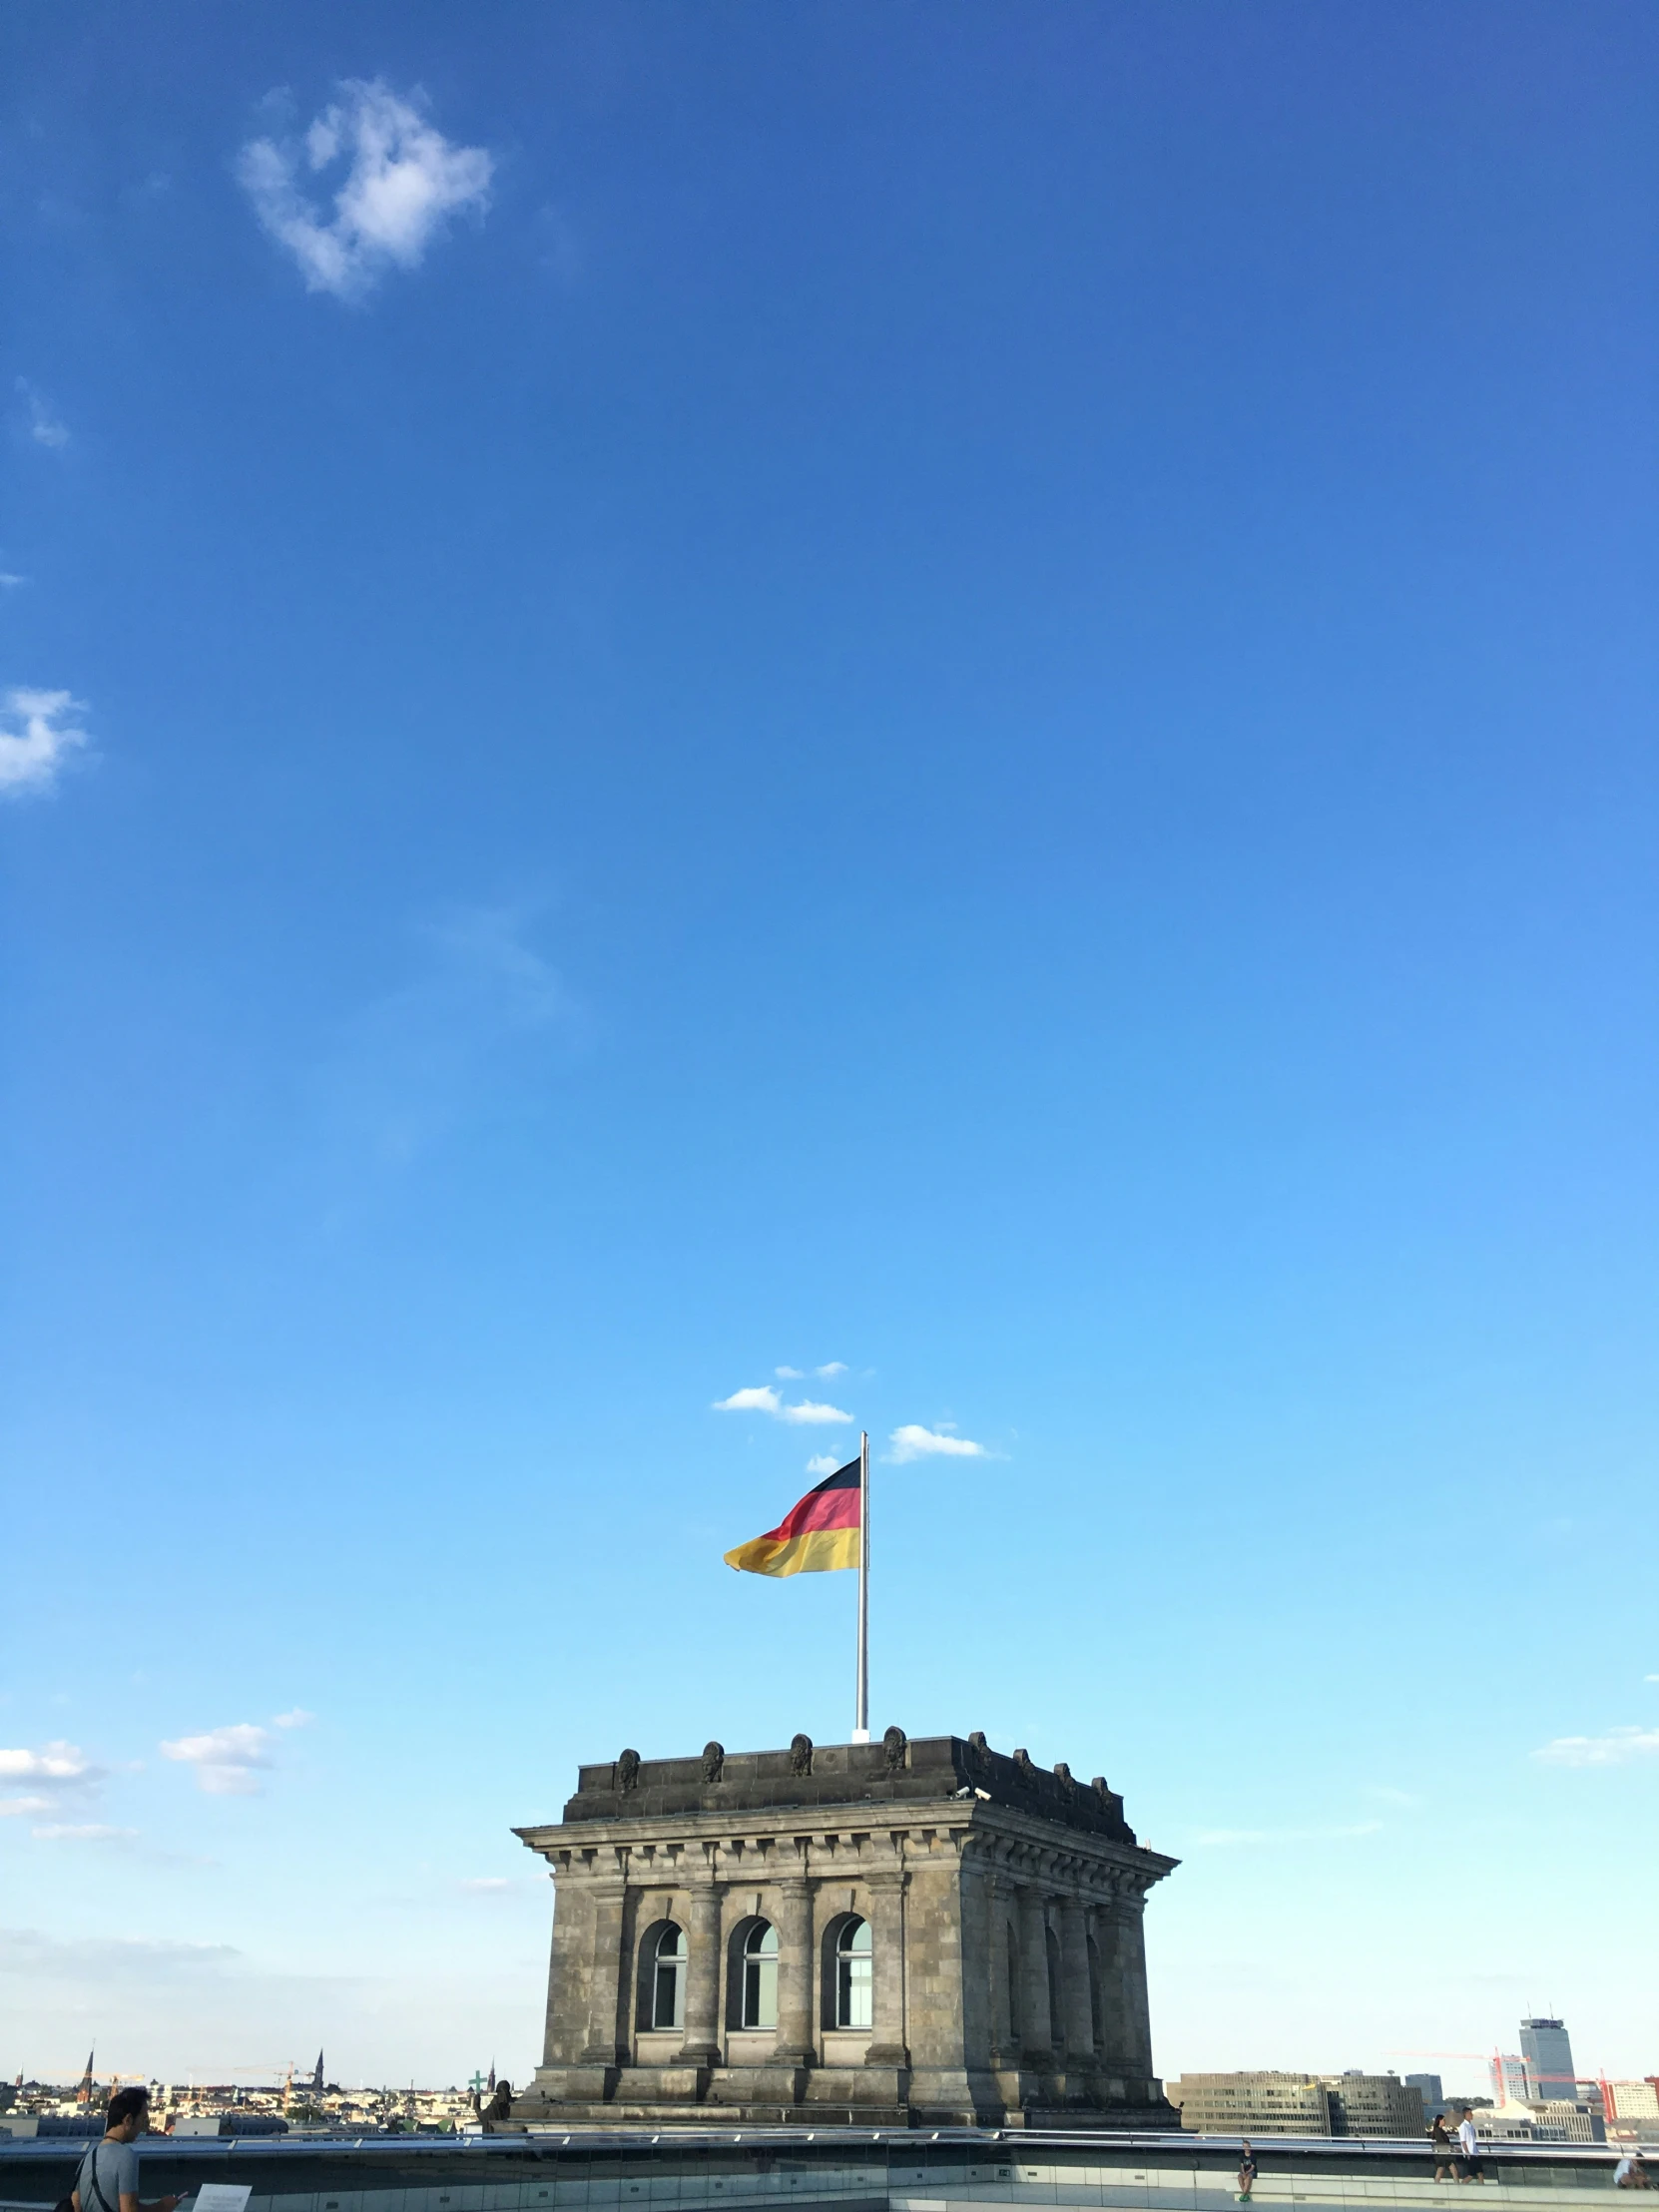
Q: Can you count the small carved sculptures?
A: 8